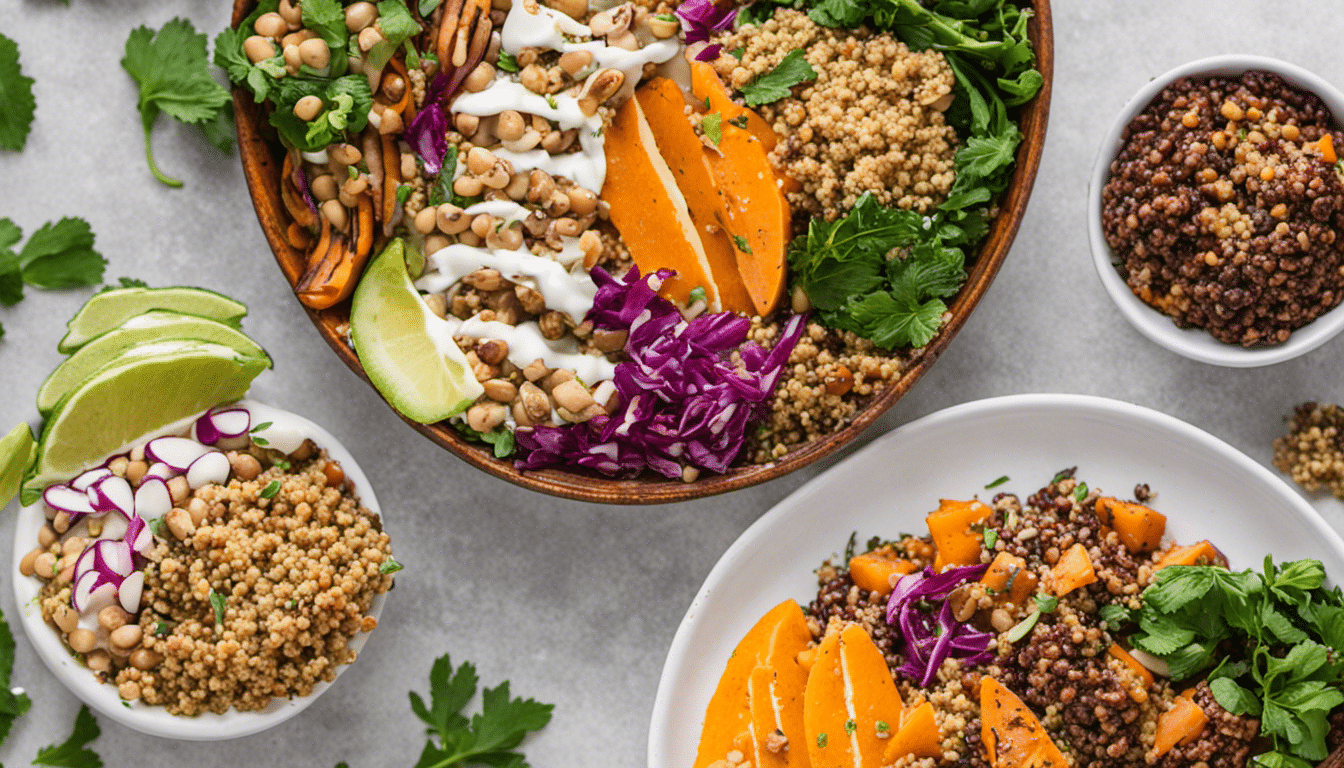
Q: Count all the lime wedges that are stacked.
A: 3